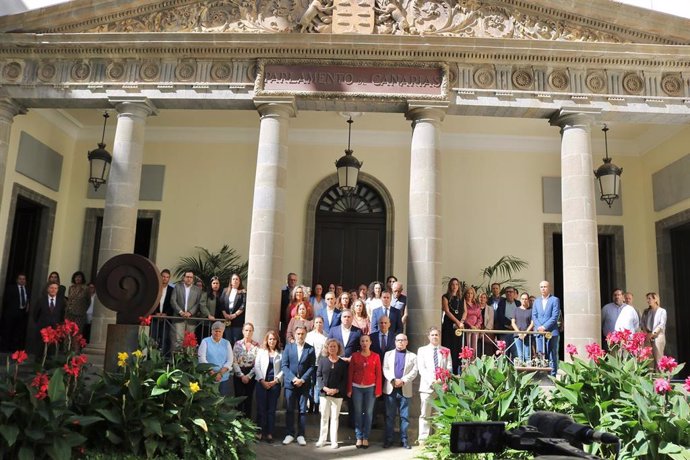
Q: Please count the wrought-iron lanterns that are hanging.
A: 3